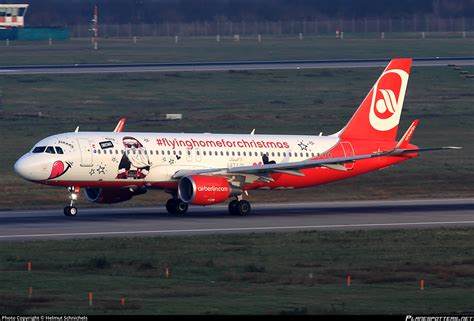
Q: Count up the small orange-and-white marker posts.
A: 7